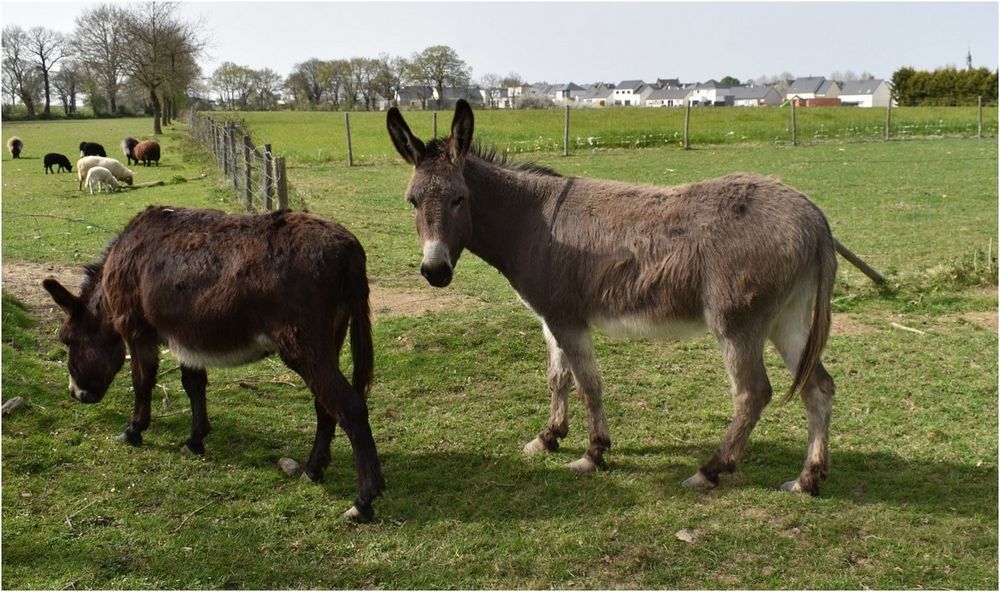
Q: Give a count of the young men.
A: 0